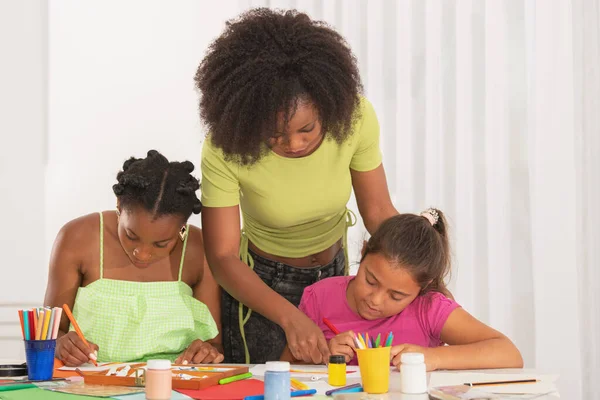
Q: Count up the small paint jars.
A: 4